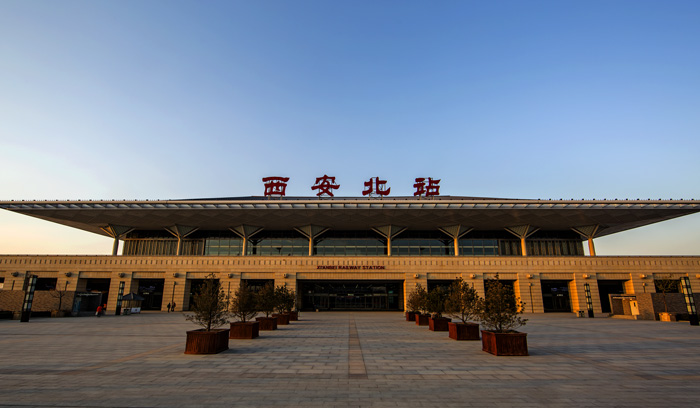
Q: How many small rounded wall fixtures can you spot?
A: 12